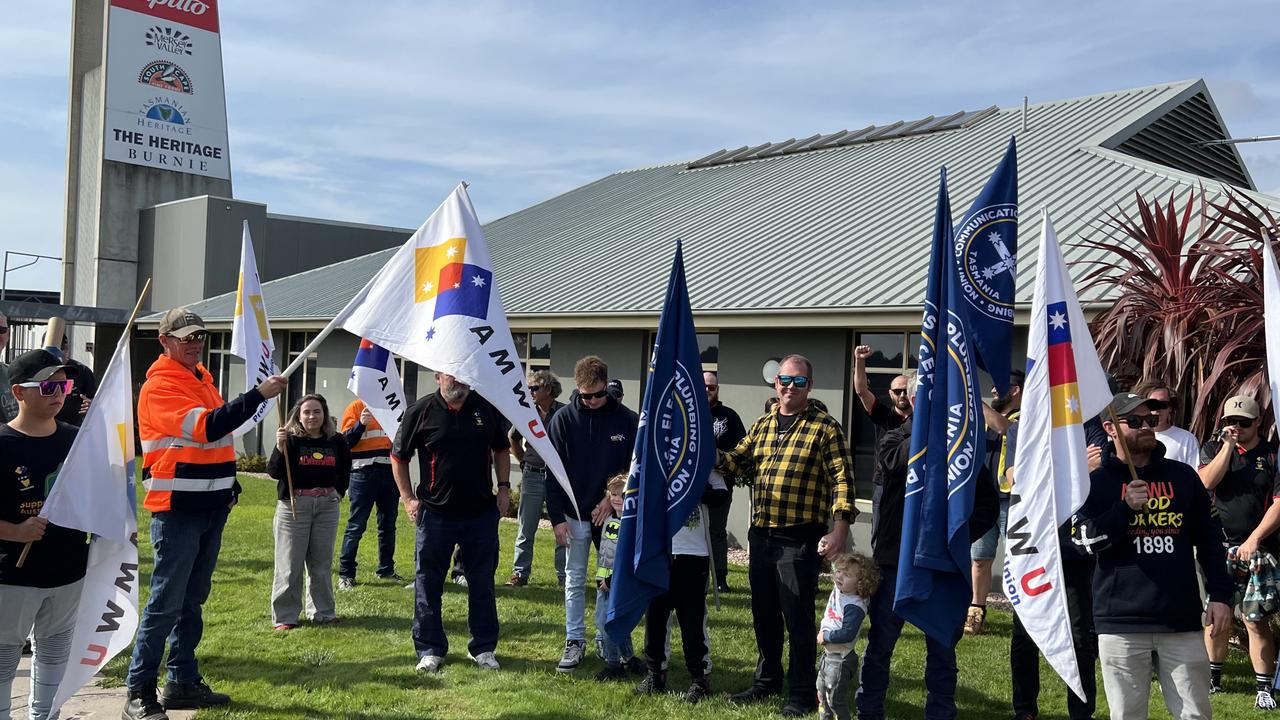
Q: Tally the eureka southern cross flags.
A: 3